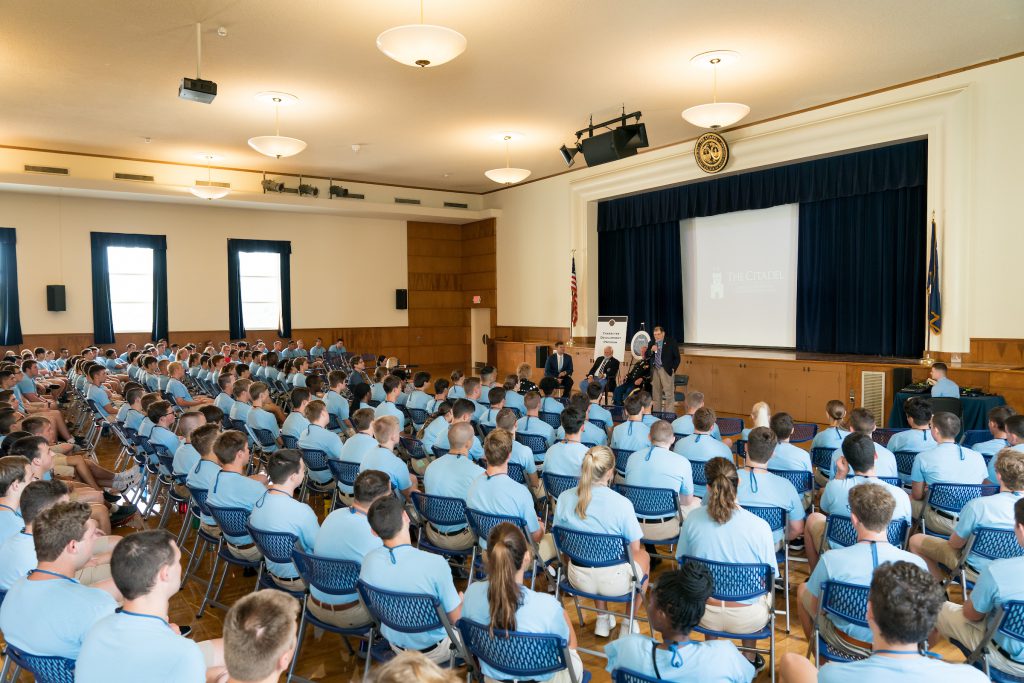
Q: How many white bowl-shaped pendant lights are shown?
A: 5